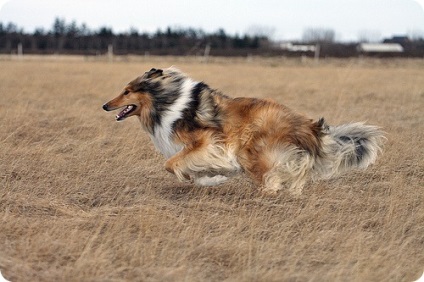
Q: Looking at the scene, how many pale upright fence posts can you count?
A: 4